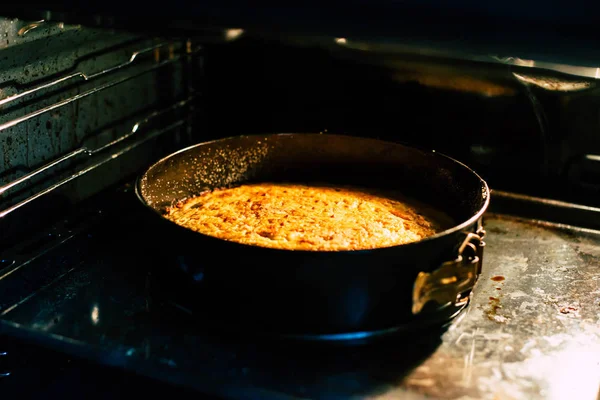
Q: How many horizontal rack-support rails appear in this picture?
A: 4